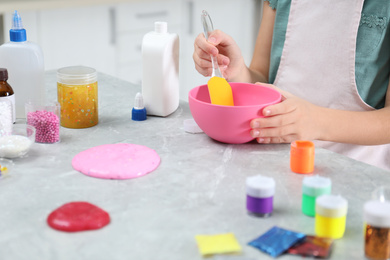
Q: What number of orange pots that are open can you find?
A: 1